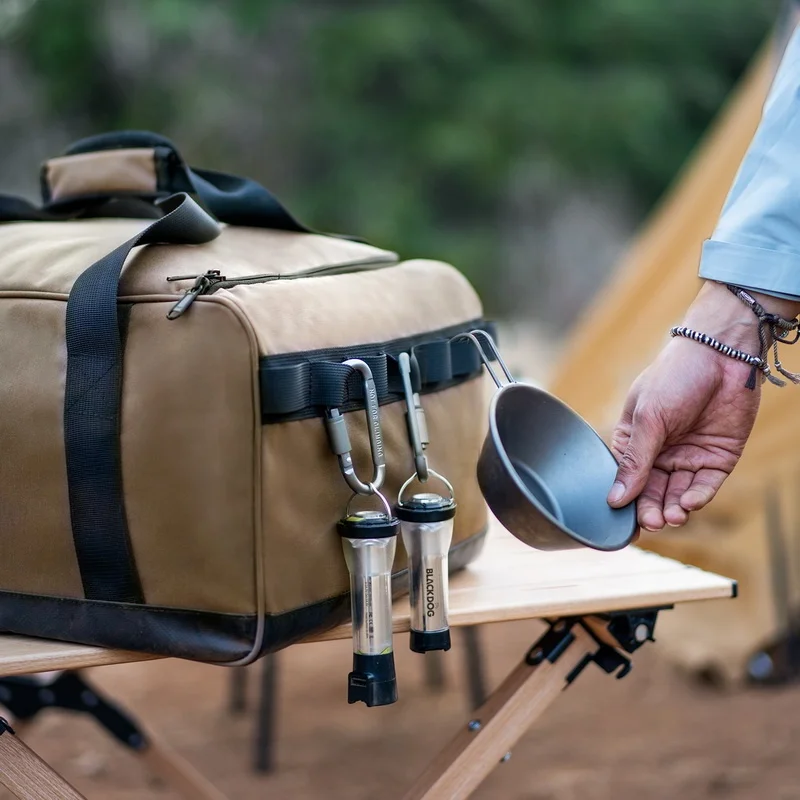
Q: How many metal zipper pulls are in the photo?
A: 2